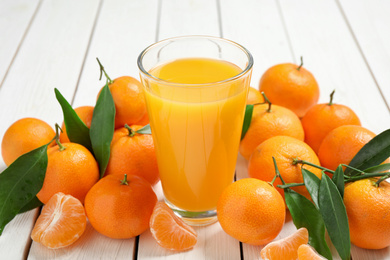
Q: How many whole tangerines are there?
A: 14